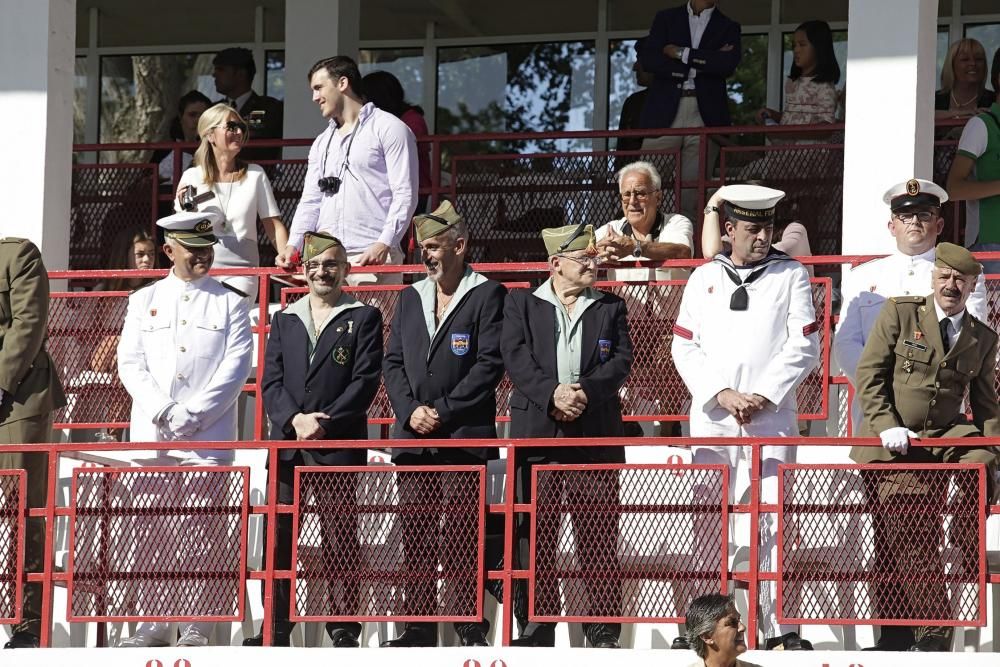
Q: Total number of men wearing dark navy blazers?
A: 4